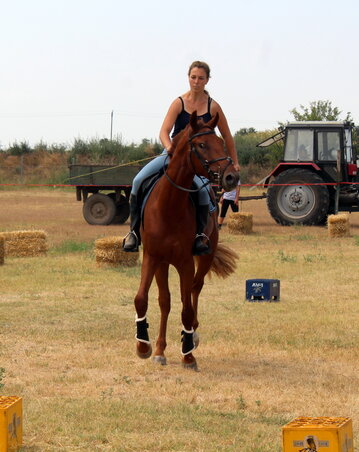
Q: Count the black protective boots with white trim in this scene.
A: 2